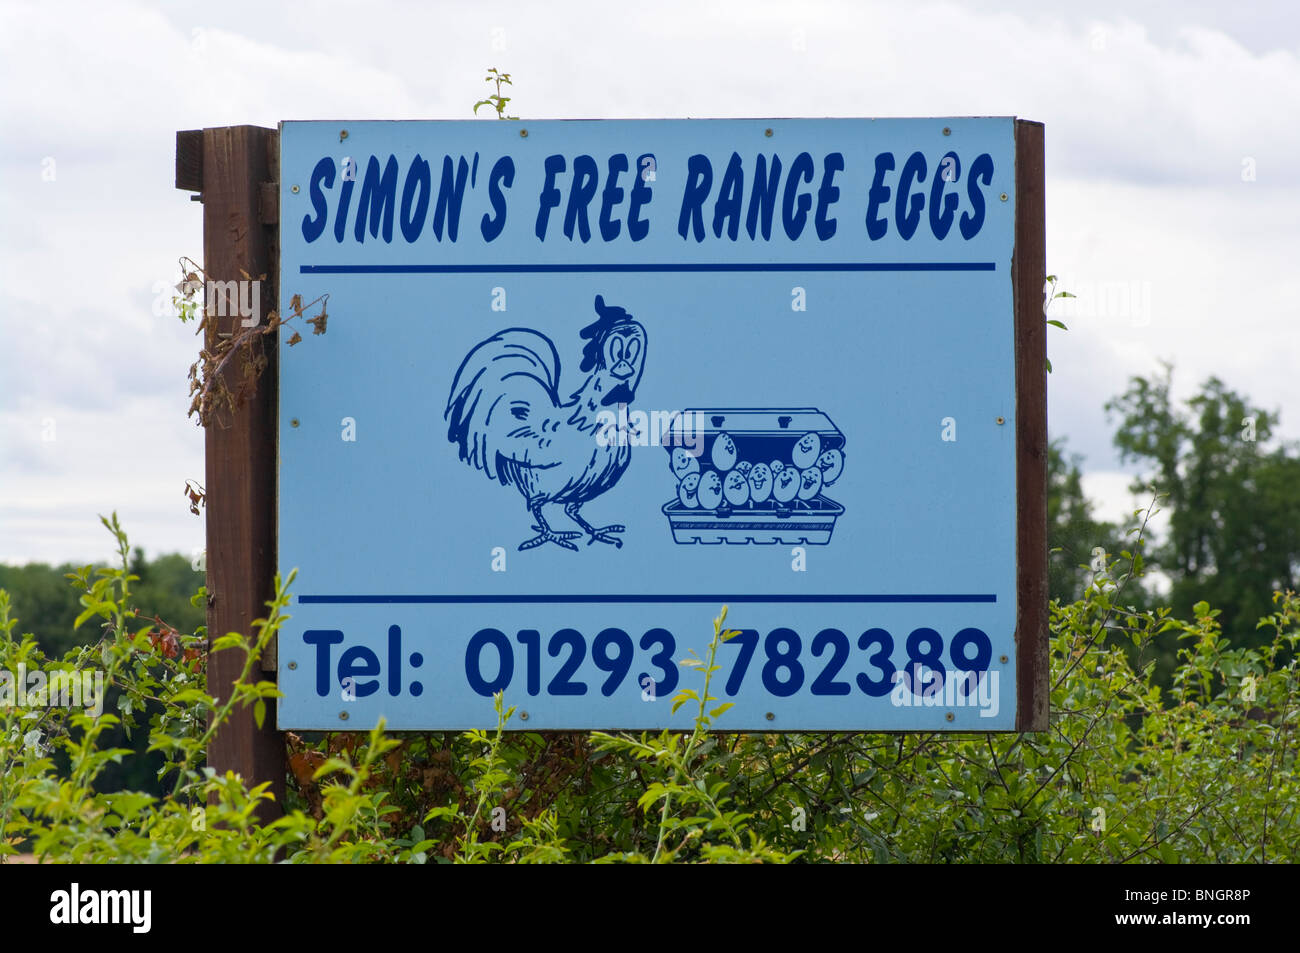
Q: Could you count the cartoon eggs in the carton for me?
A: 12